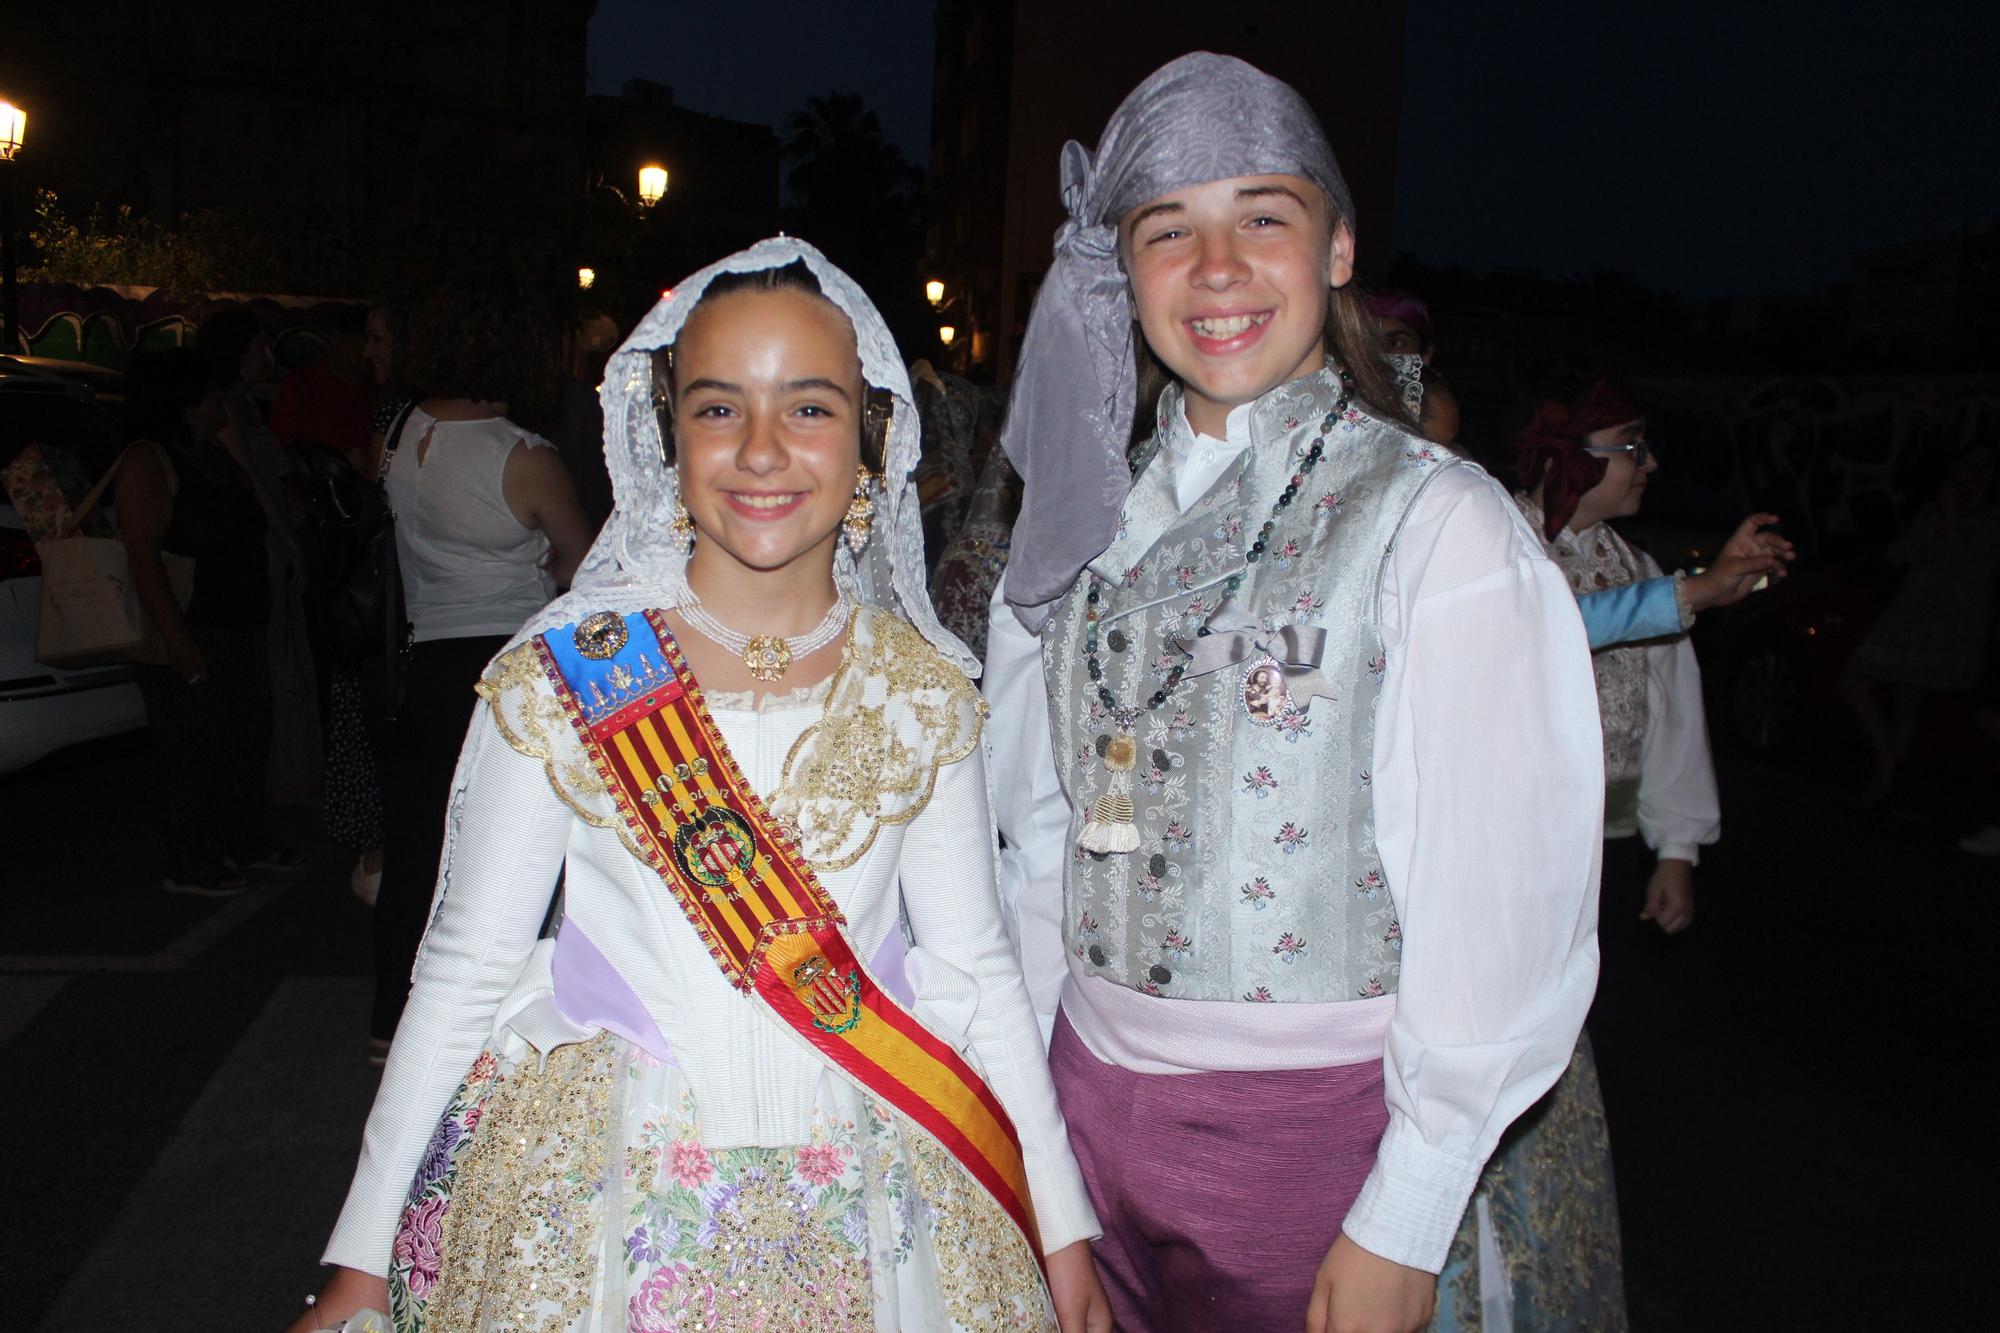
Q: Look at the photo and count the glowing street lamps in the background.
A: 5